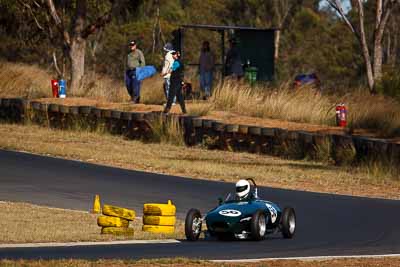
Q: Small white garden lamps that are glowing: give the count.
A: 0